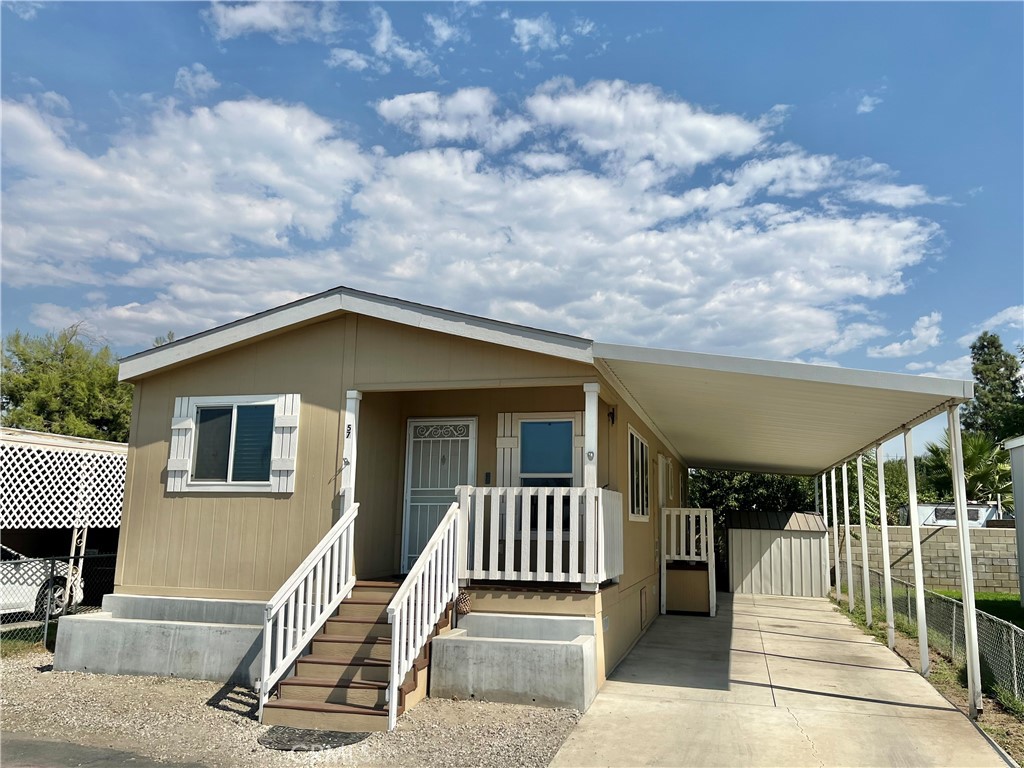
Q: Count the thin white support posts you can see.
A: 8